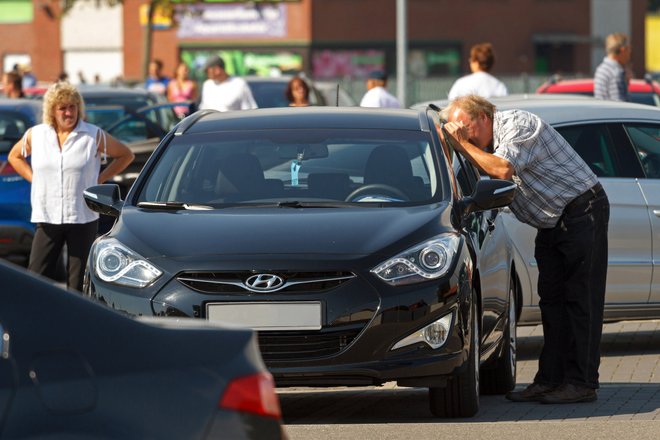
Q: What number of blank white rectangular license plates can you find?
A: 1